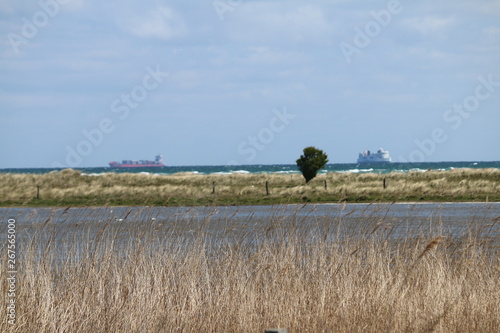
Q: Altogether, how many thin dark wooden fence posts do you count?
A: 5